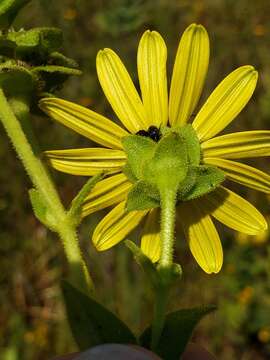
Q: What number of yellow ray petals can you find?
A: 13